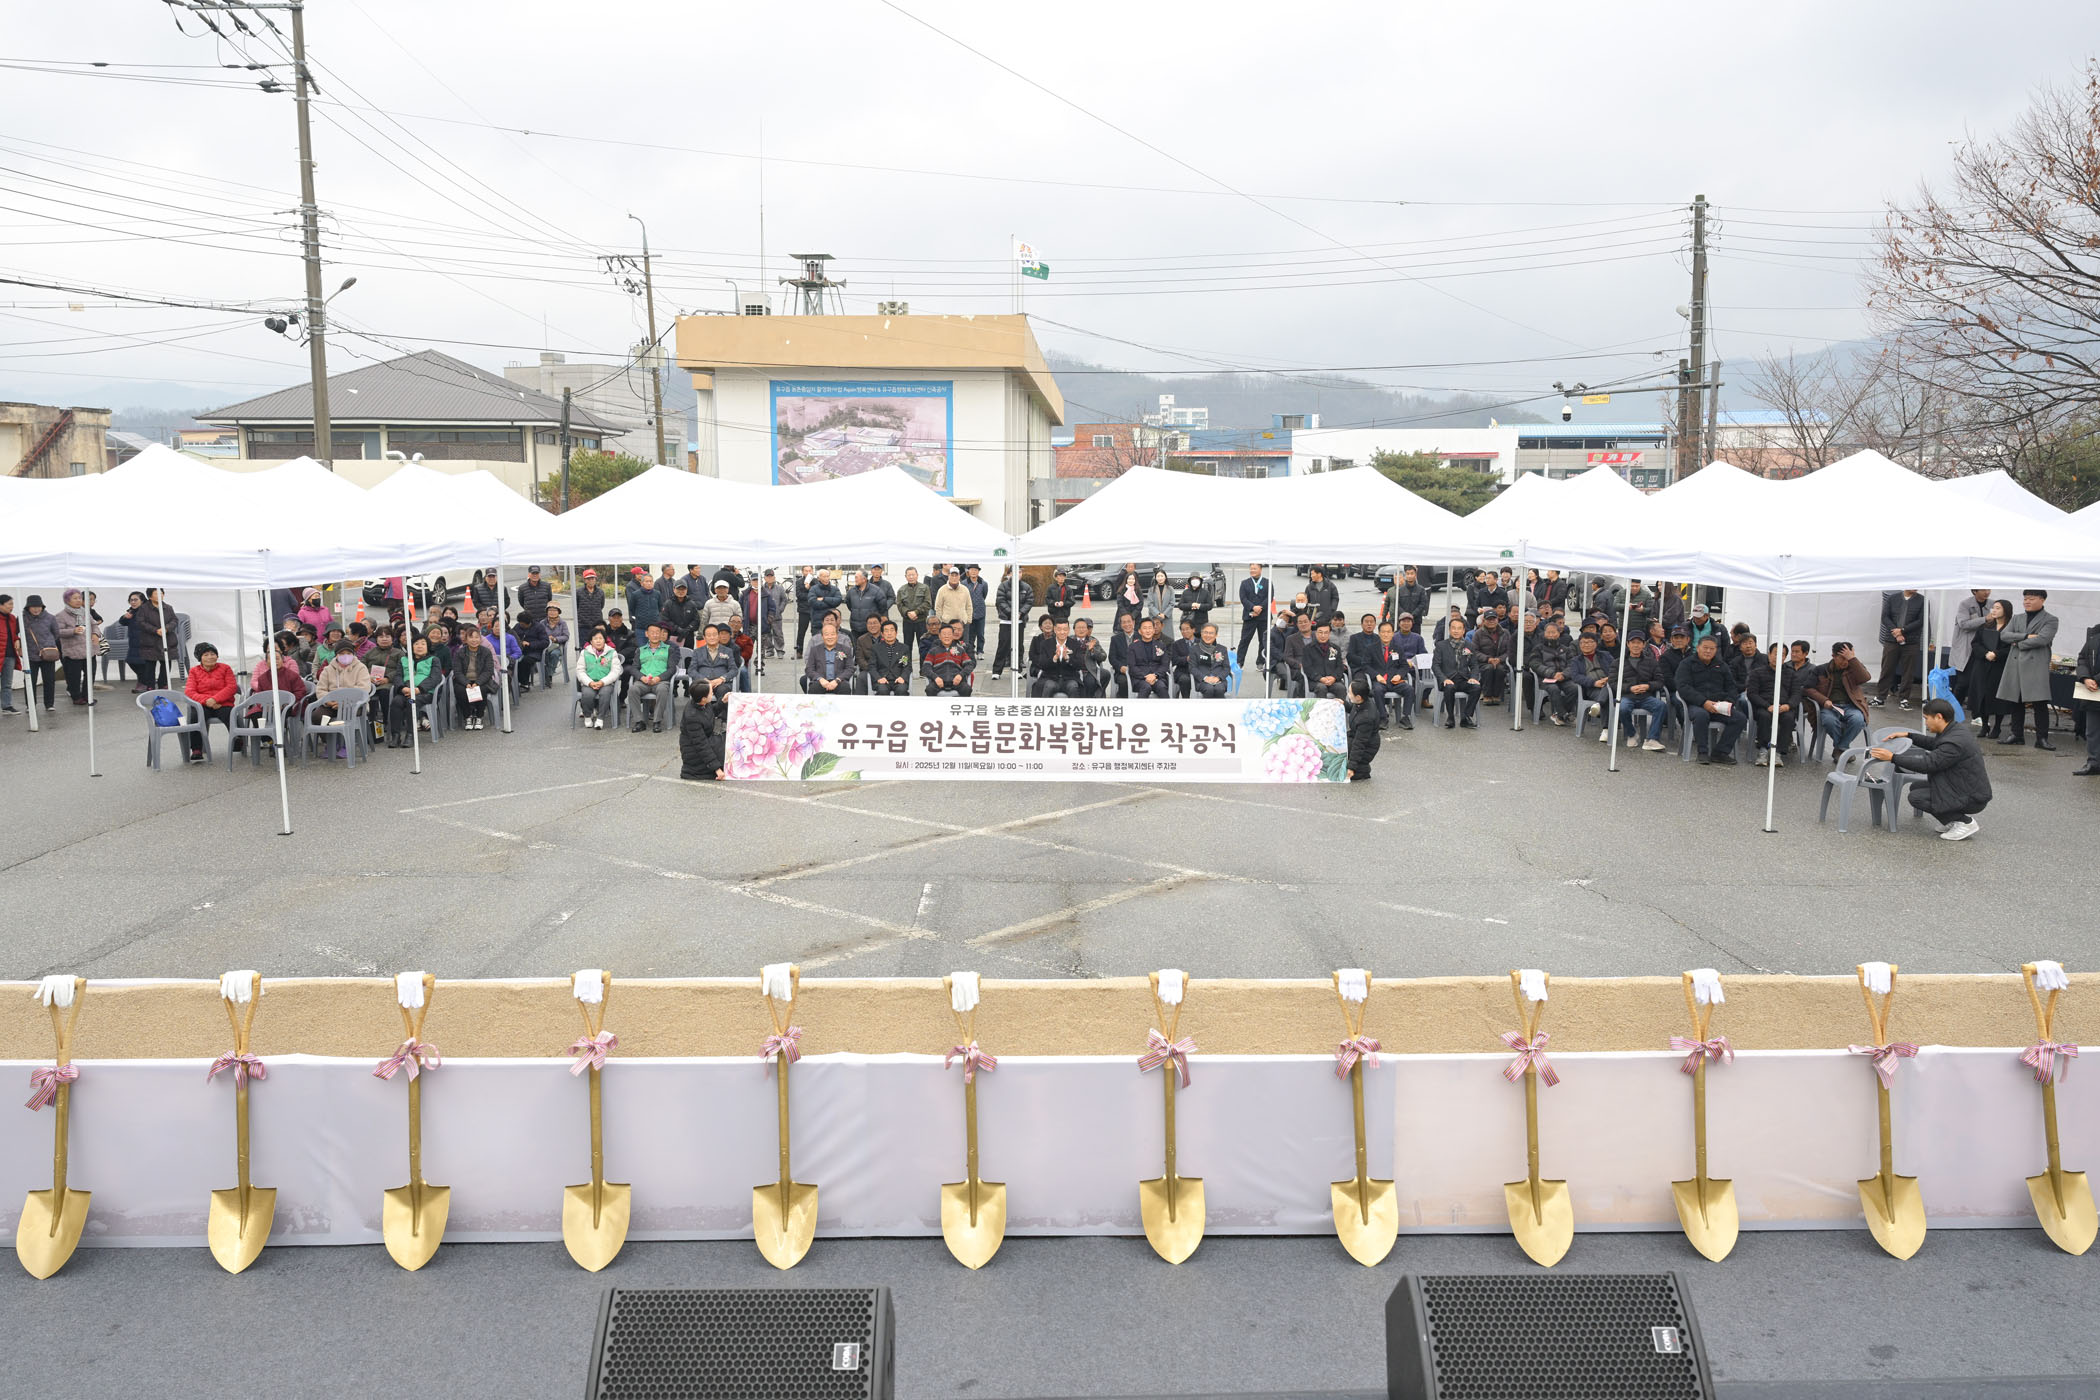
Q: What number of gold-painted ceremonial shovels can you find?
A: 12